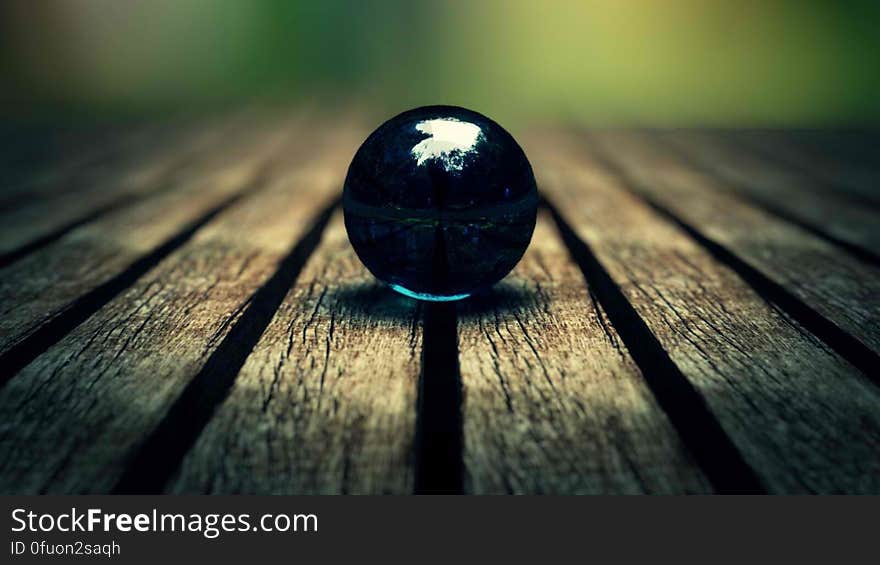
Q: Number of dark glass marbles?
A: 1